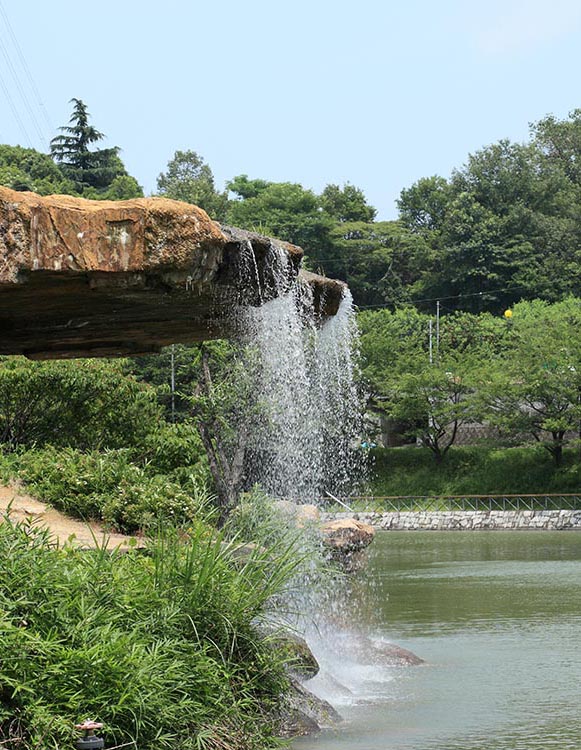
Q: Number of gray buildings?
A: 0